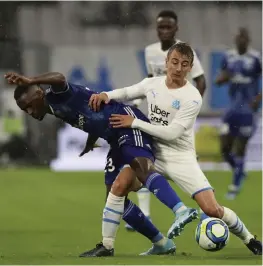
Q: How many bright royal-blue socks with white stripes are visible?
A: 2